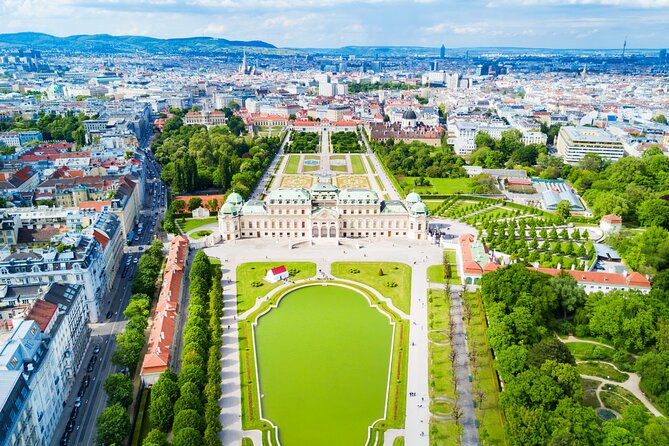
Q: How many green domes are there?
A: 4